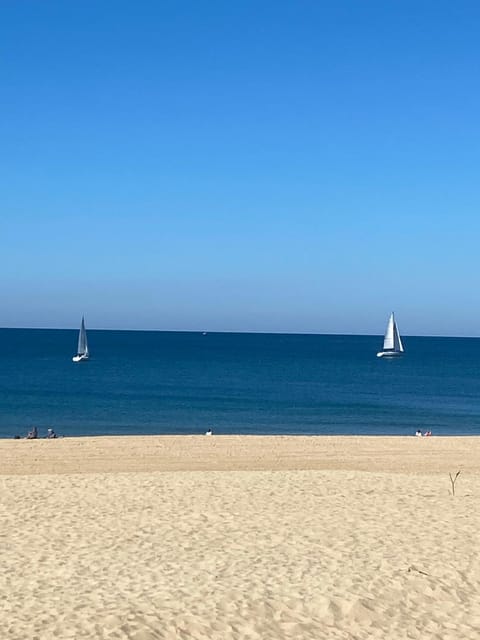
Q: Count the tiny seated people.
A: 5